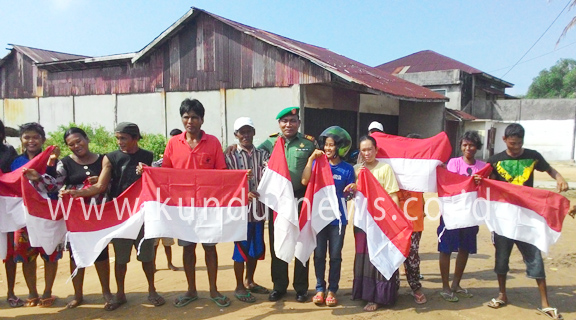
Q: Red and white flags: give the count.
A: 10